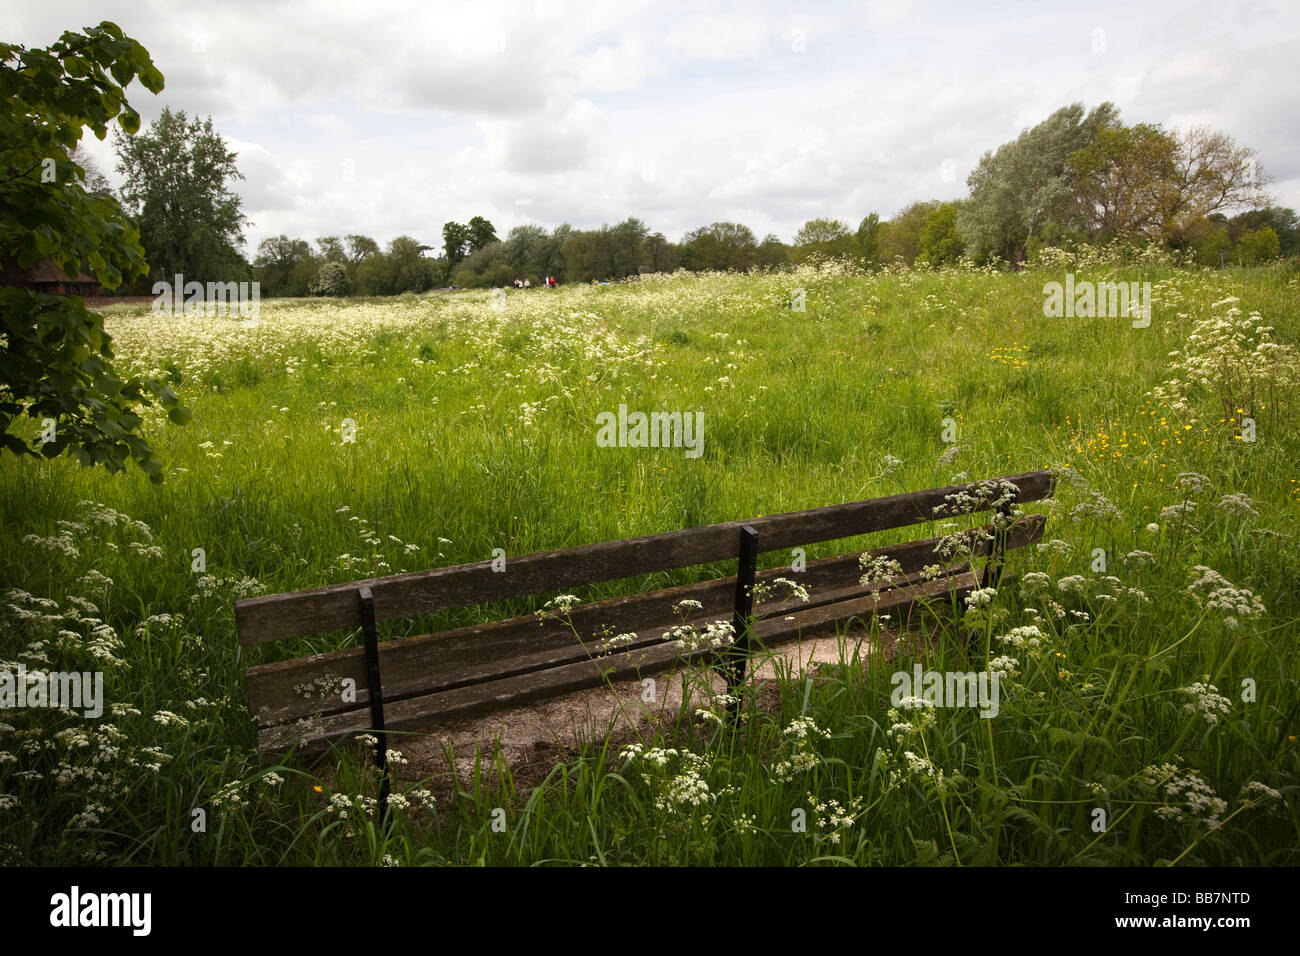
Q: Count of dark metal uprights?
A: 3